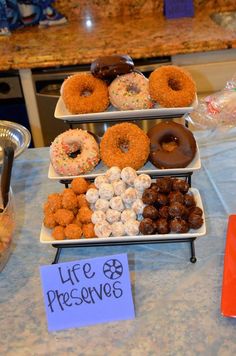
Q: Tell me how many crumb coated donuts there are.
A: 3